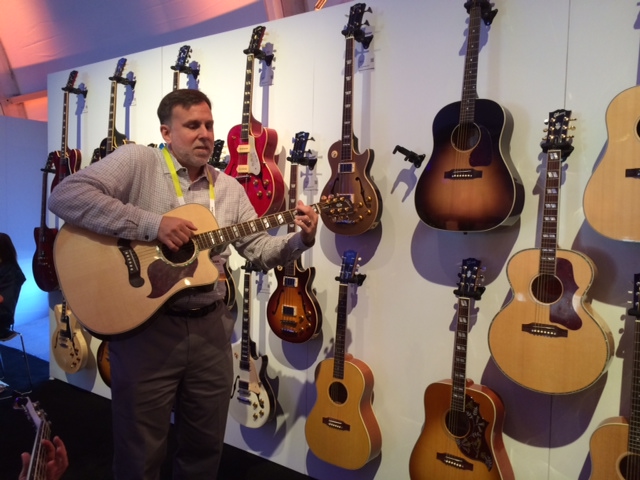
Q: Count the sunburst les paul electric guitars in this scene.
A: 1